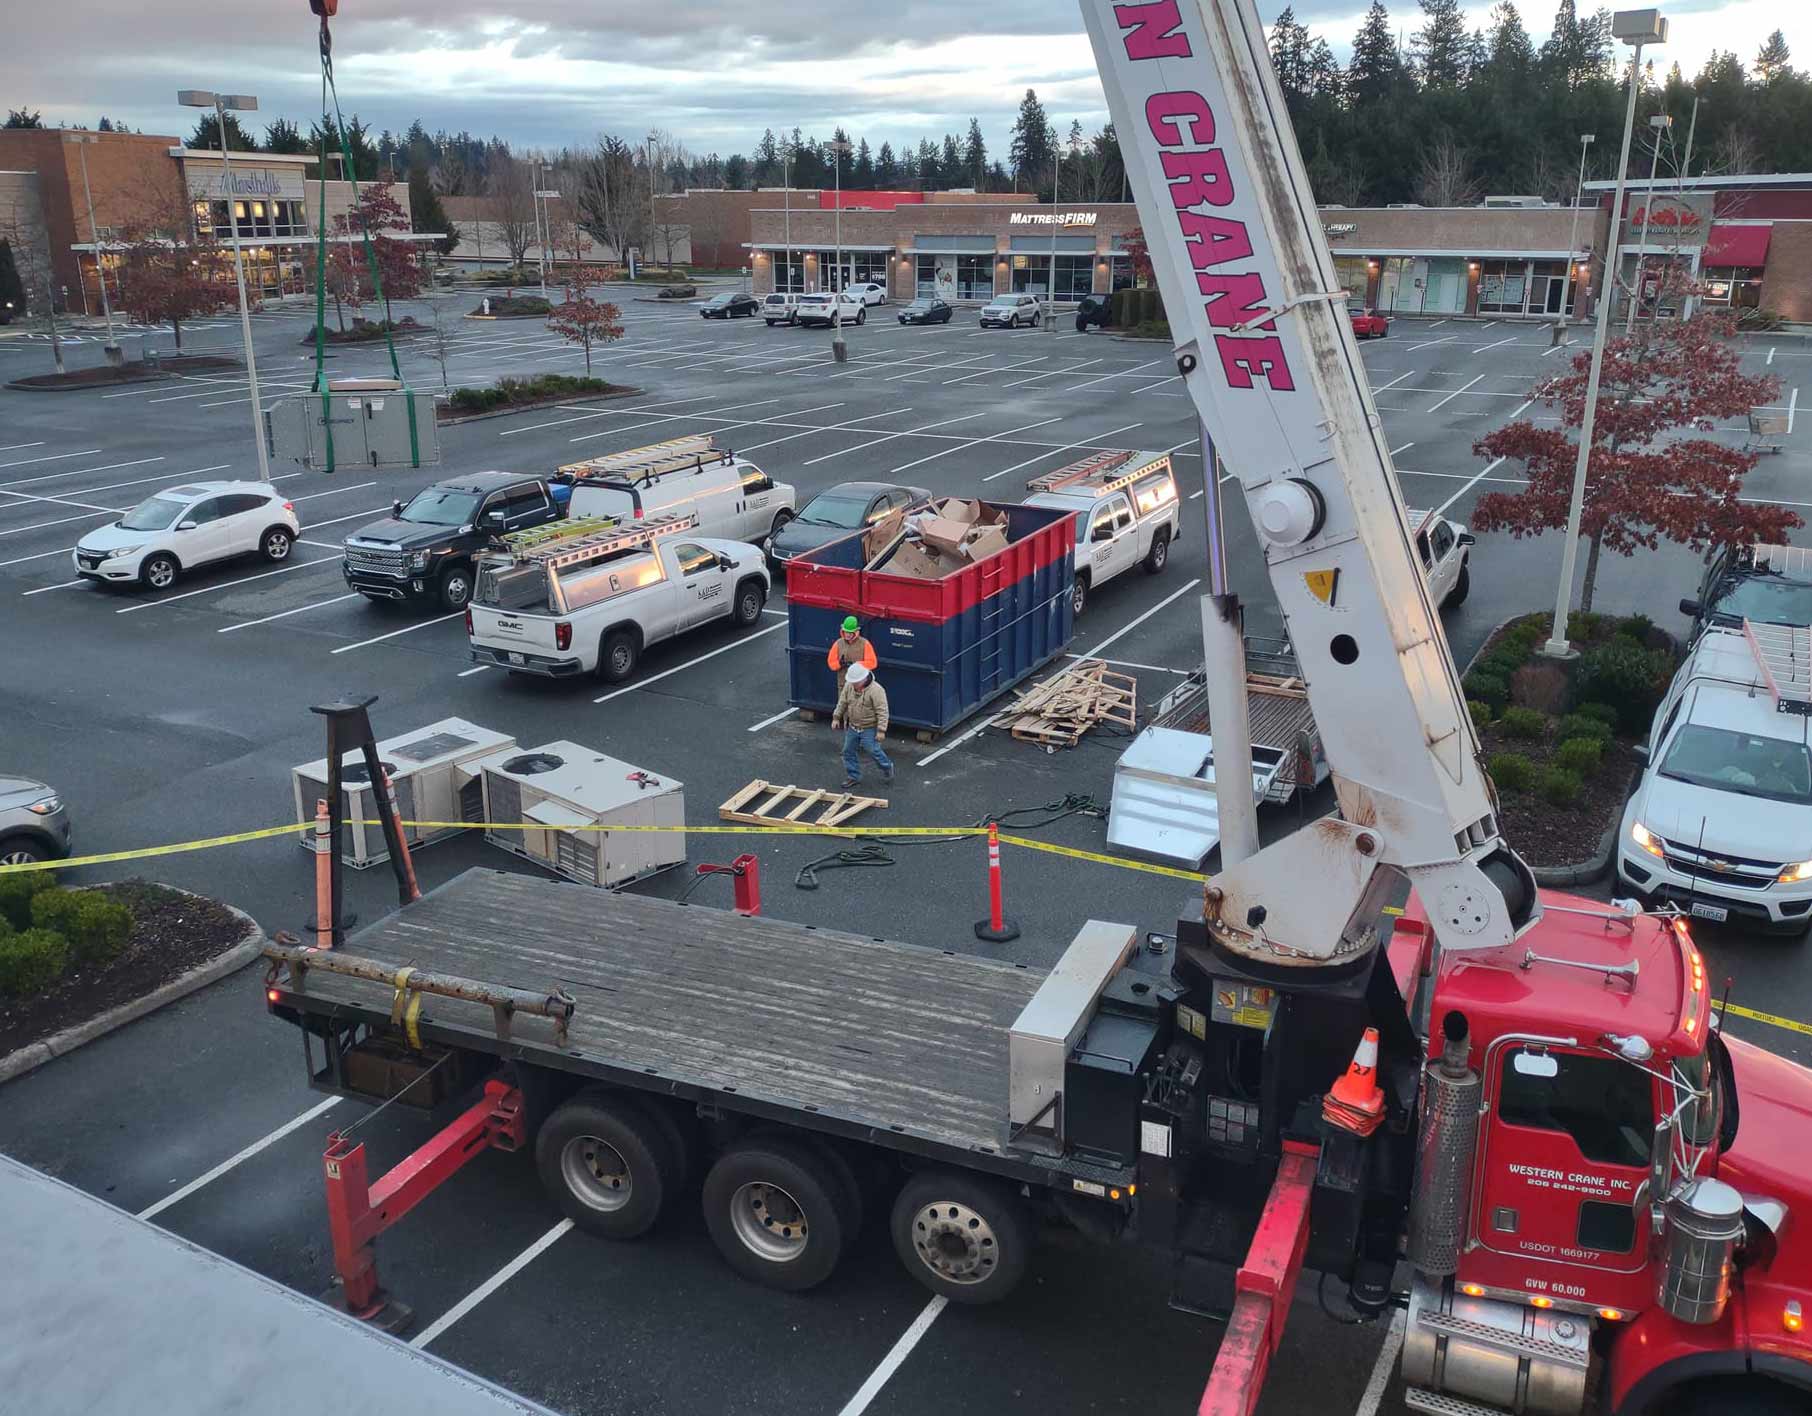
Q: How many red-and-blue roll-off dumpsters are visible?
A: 1